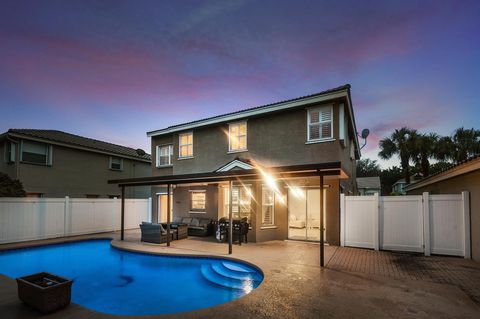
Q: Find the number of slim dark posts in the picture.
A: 4